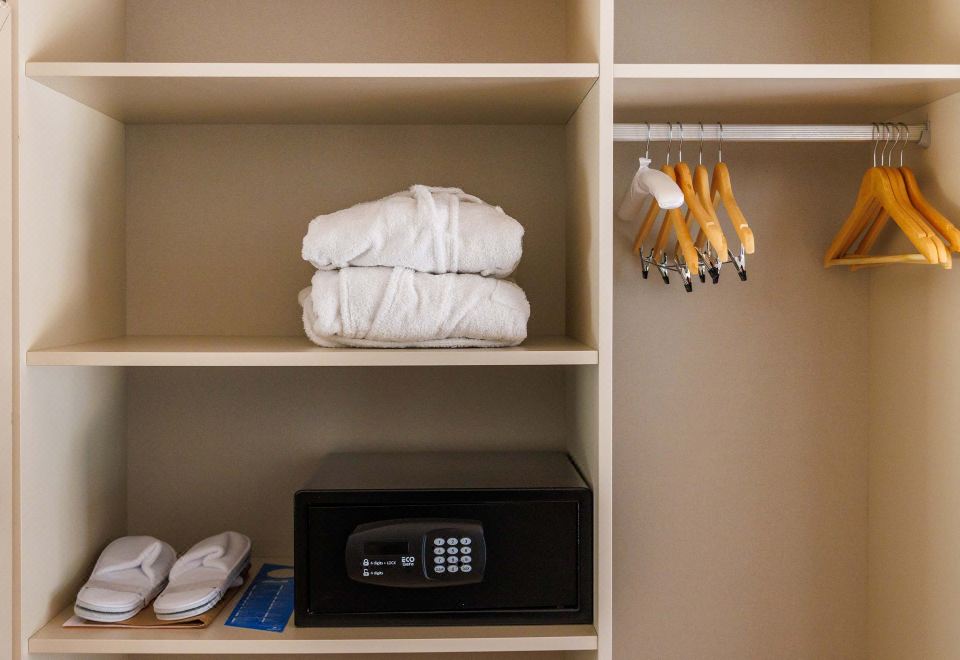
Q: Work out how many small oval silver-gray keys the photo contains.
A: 12